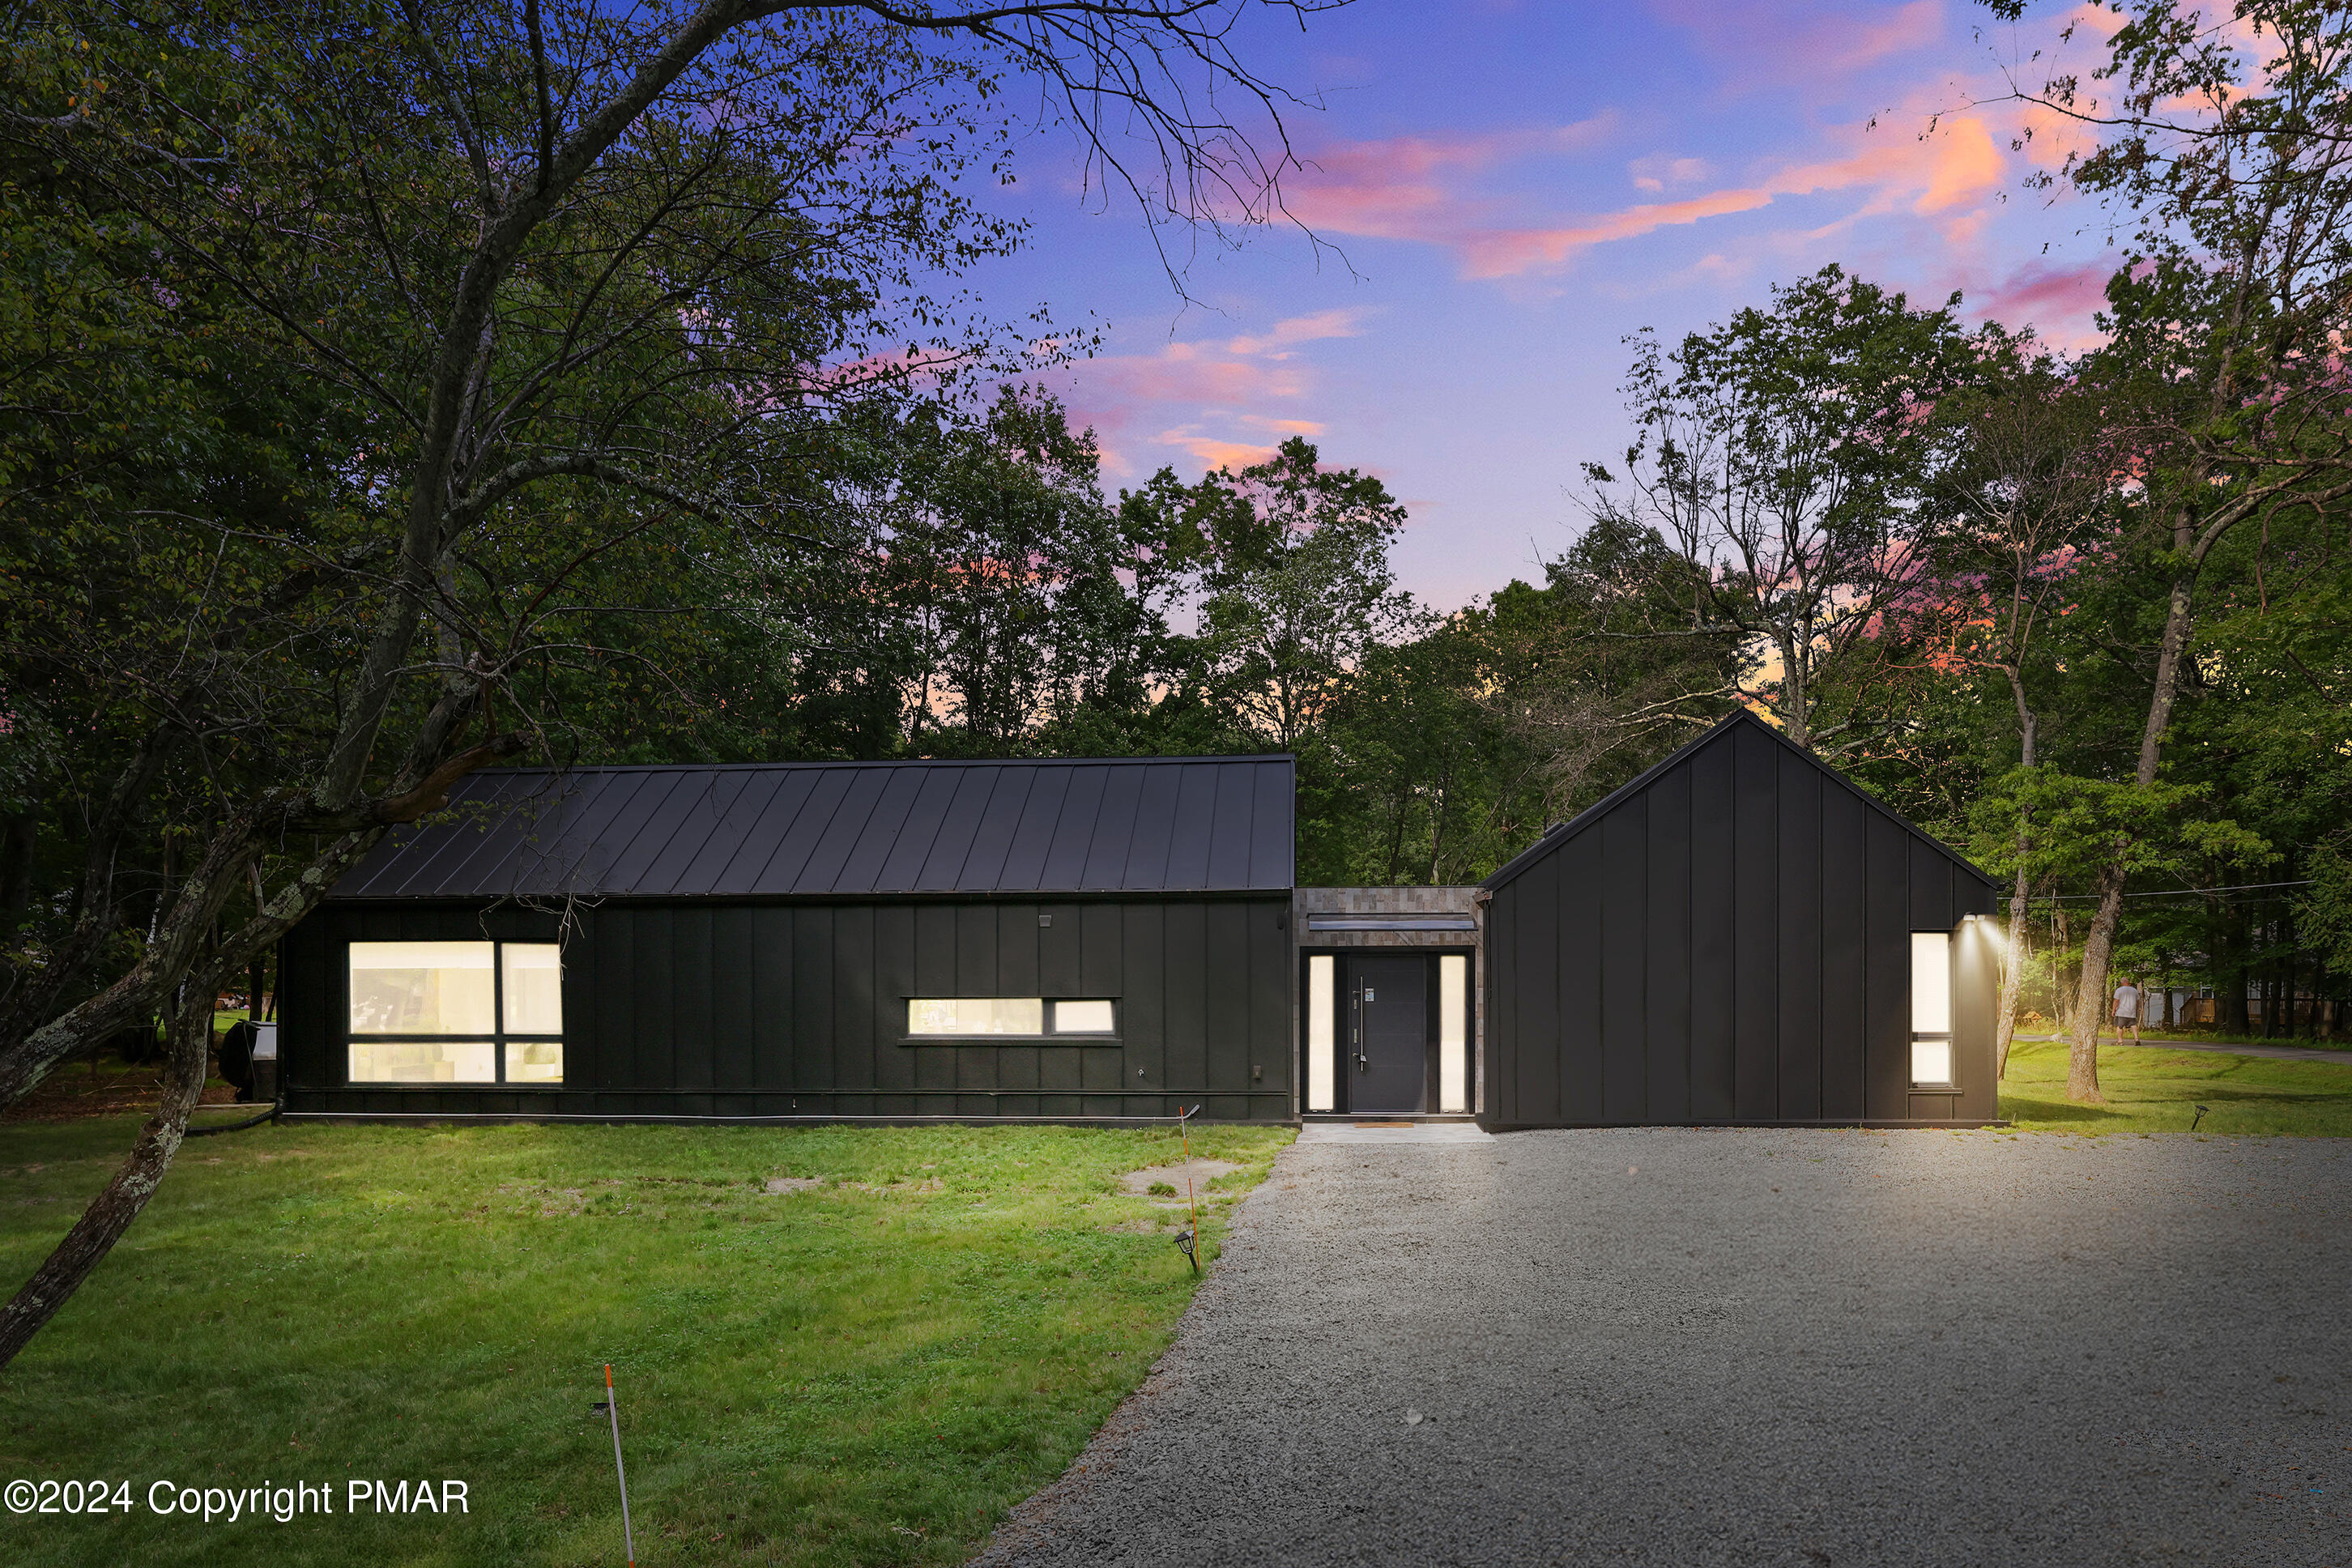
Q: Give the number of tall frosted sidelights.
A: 2